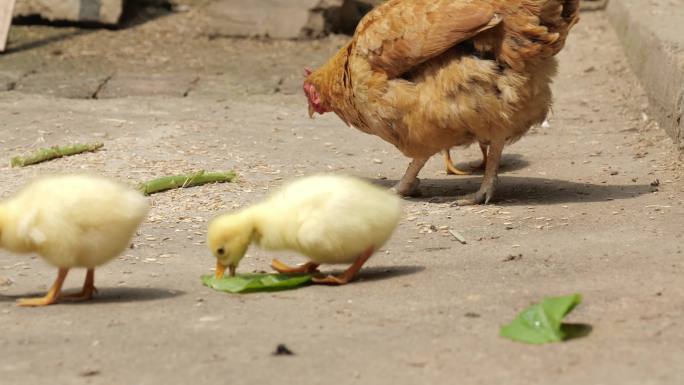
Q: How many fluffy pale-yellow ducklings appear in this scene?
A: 2